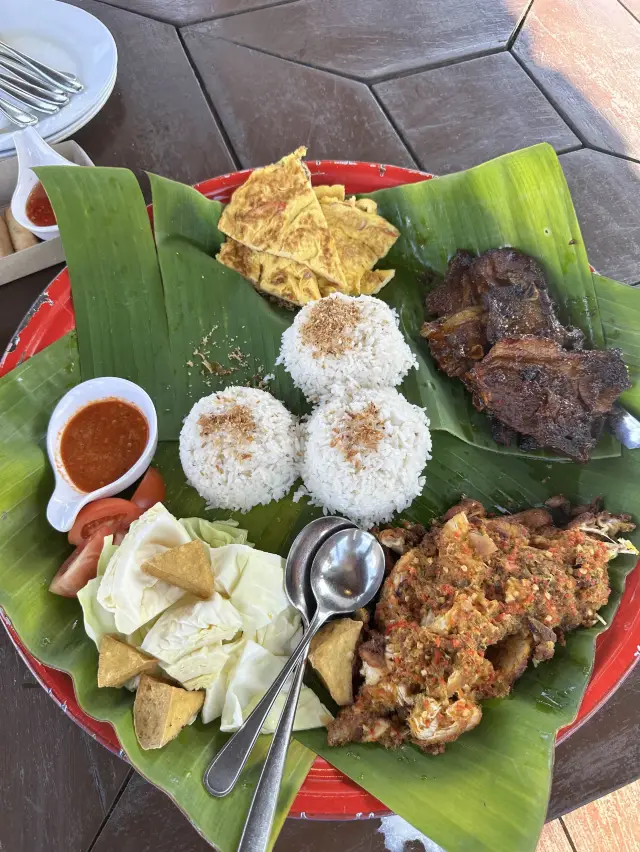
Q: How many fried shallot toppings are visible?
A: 3